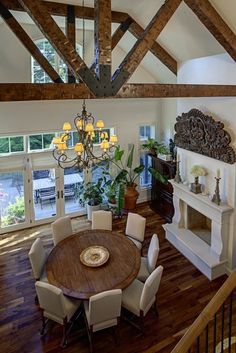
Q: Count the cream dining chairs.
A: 8